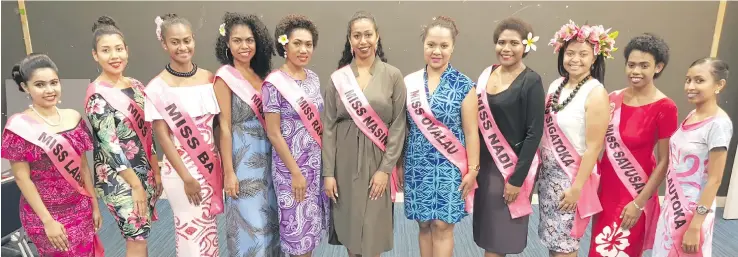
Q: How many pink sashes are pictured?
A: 11